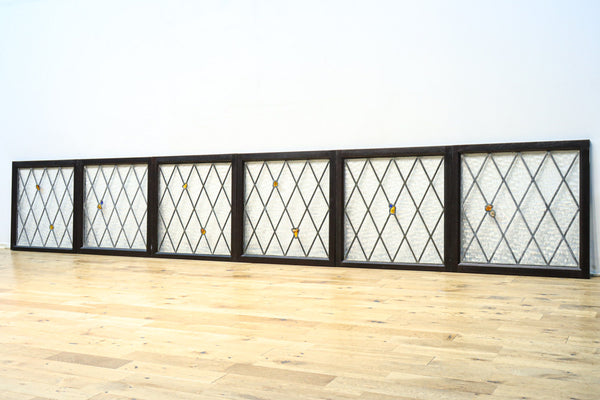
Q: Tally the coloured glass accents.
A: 9